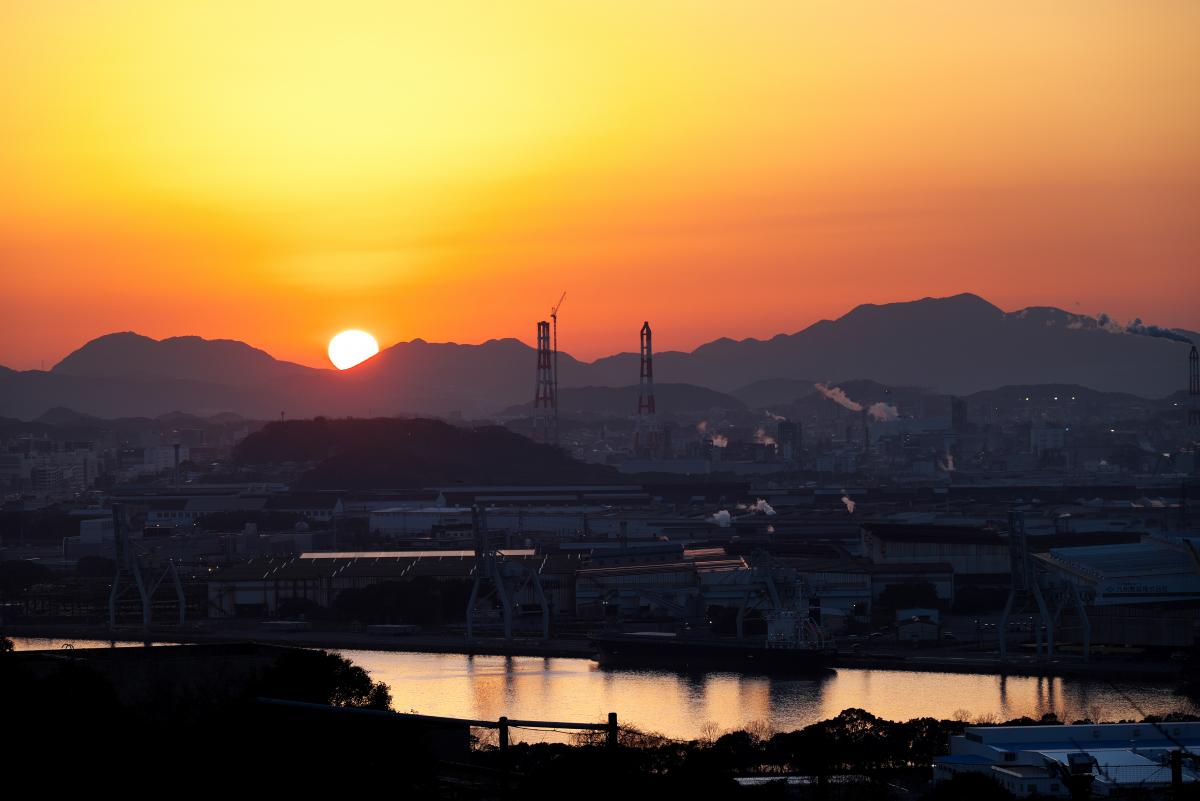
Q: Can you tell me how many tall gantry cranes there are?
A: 4